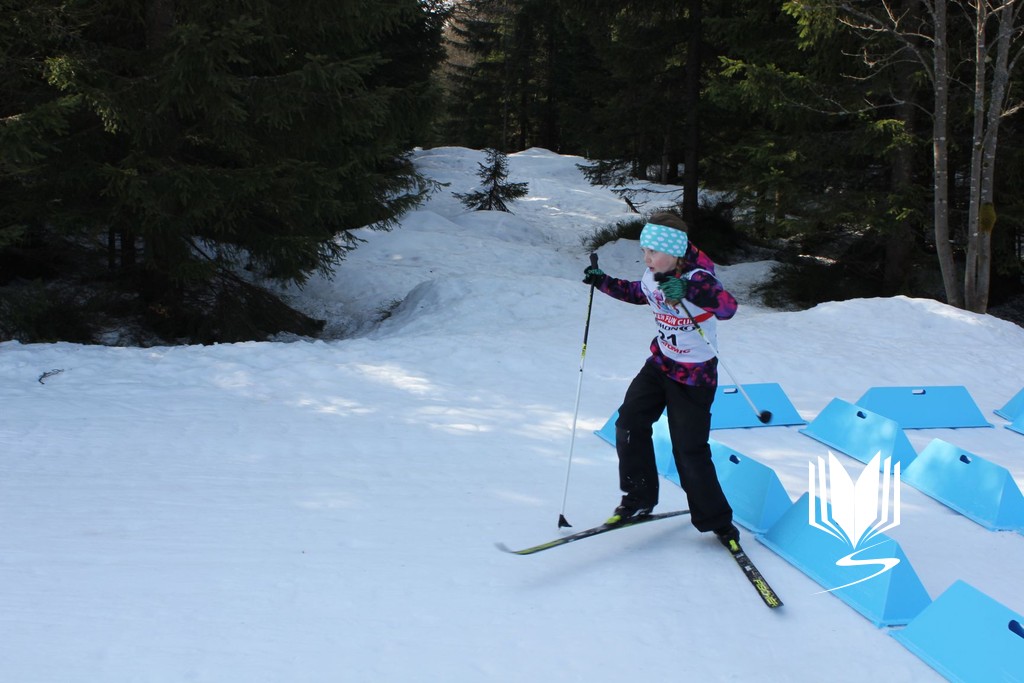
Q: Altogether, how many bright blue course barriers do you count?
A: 10